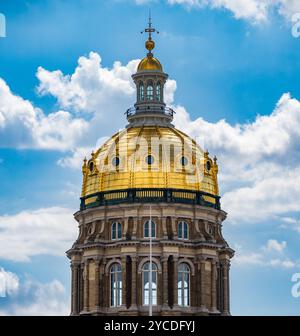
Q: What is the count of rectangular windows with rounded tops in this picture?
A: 9